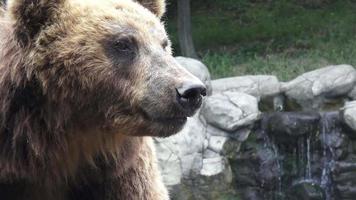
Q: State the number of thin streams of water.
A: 3